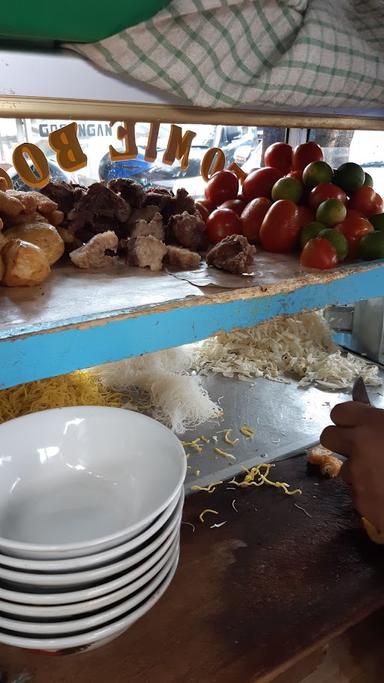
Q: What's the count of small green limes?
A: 9